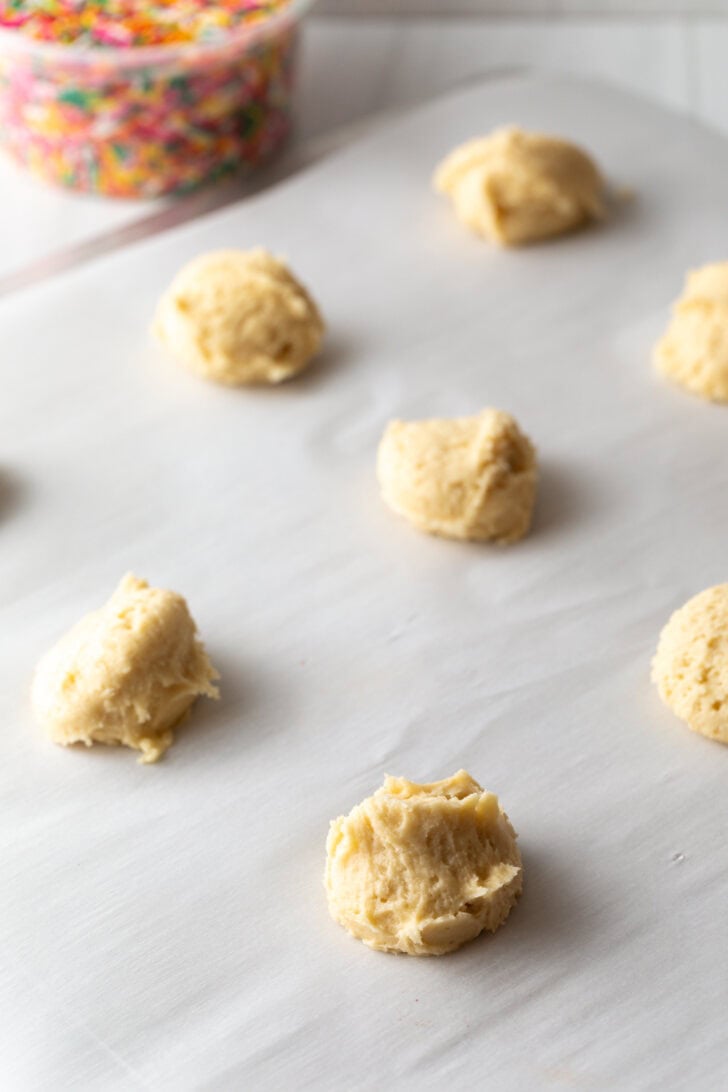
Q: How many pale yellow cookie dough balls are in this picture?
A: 7